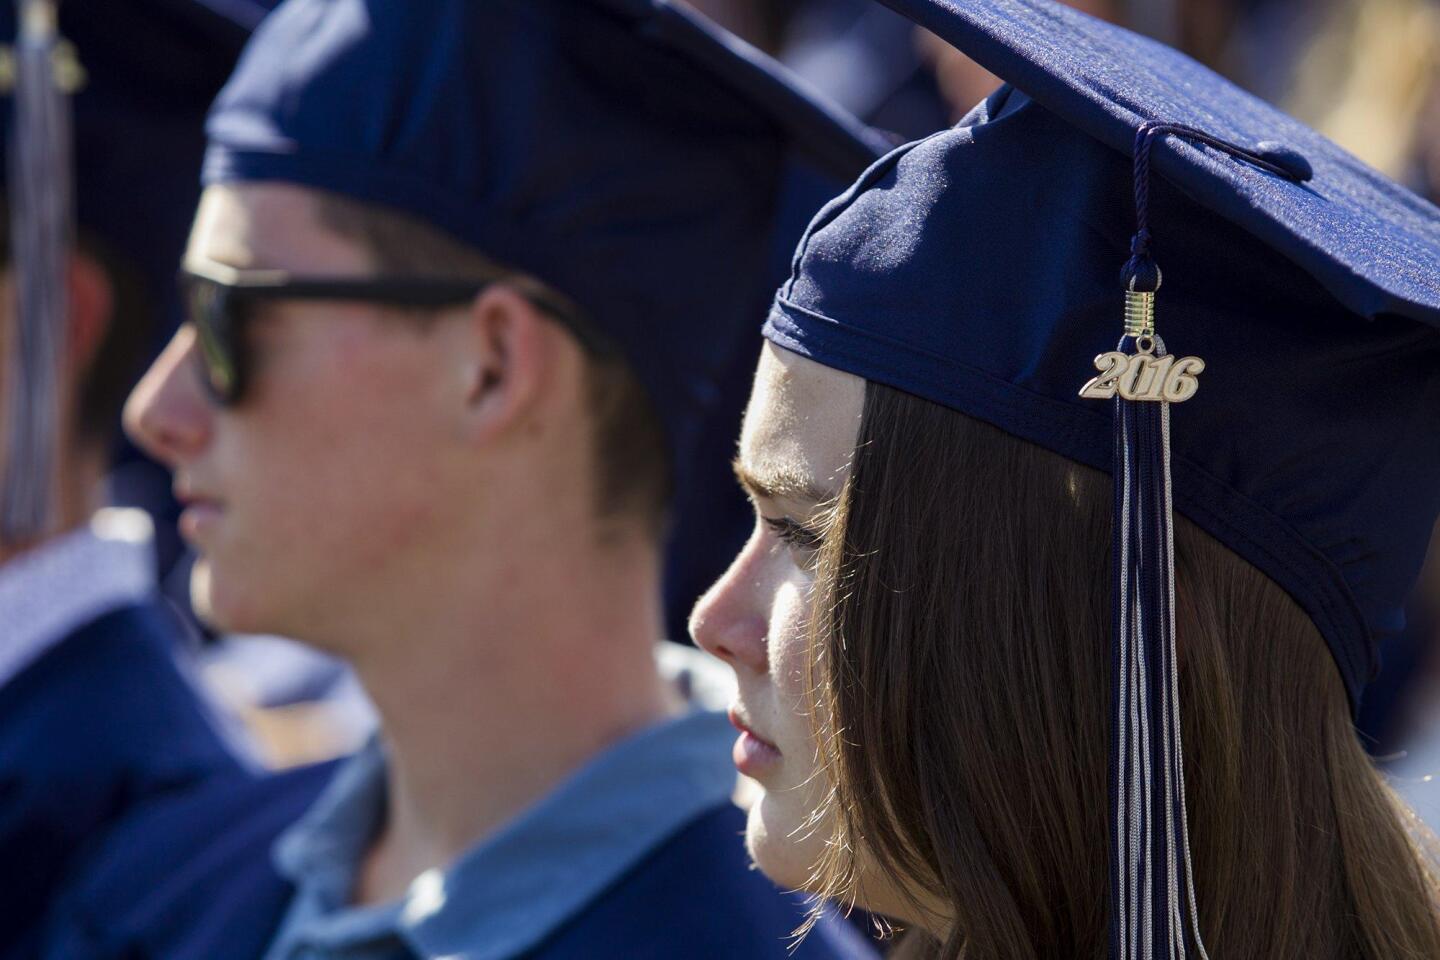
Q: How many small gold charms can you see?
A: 1